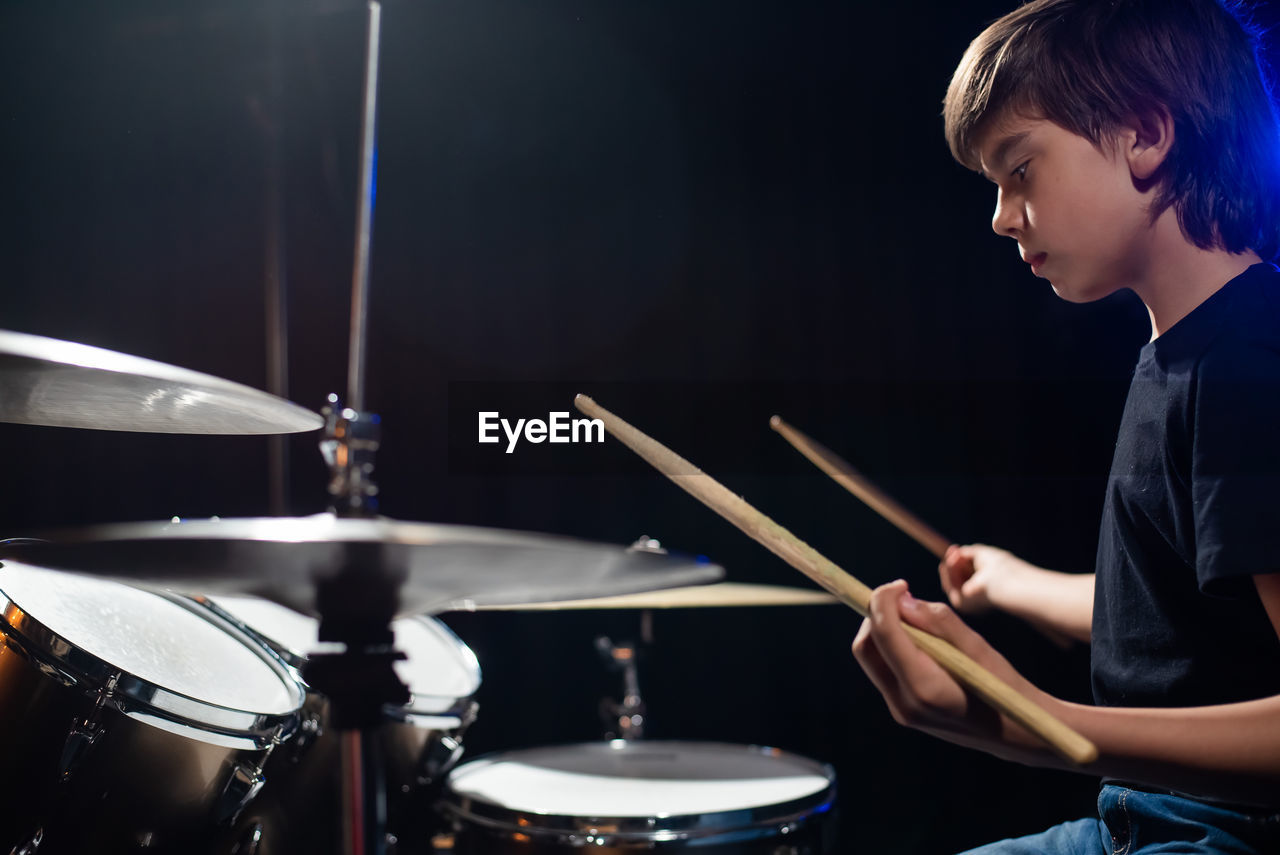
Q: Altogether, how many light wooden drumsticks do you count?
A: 2